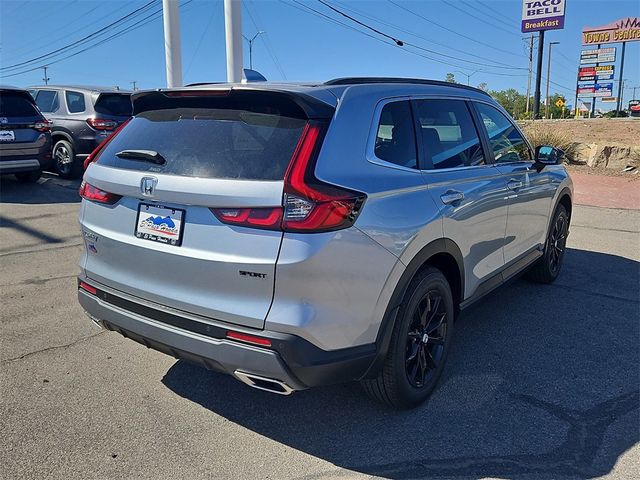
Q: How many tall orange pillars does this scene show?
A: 0